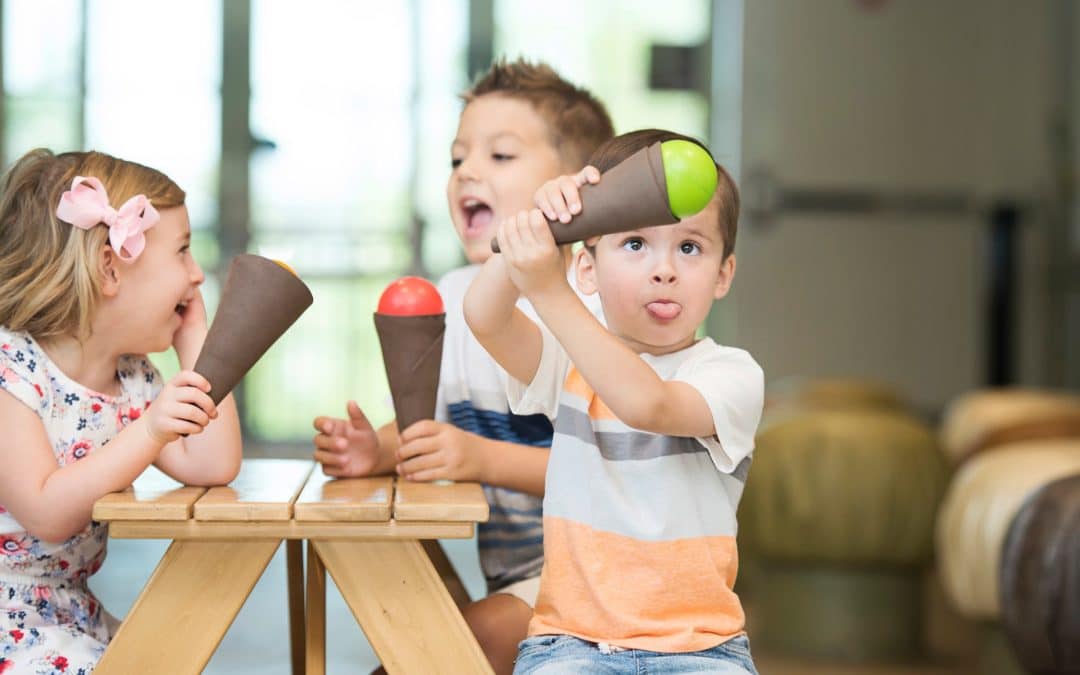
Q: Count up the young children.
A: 3